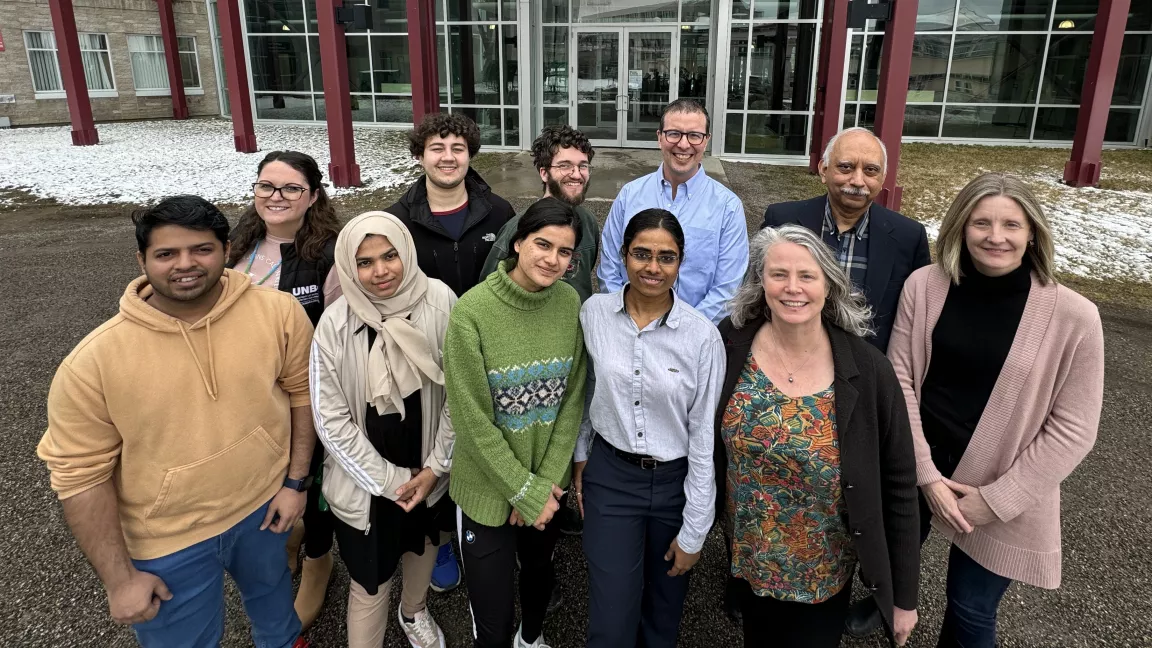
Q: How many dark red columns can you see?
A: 8